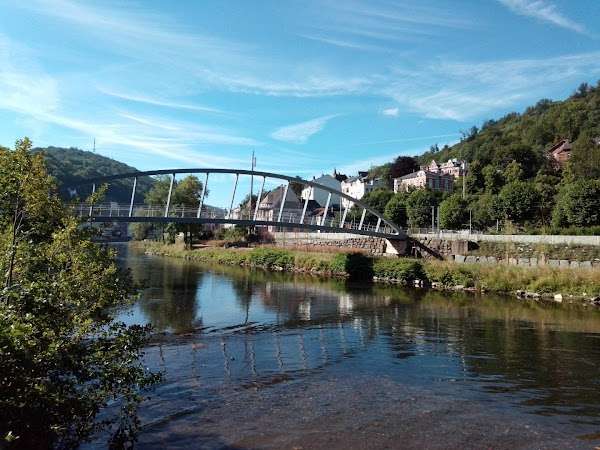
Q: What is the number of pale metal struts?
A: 12